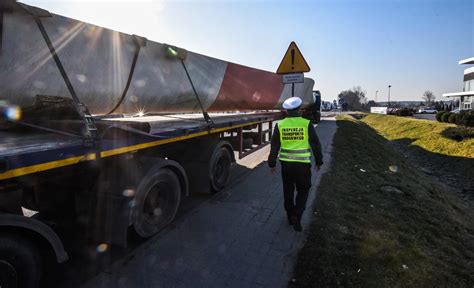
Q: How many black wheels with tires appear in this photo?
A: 3